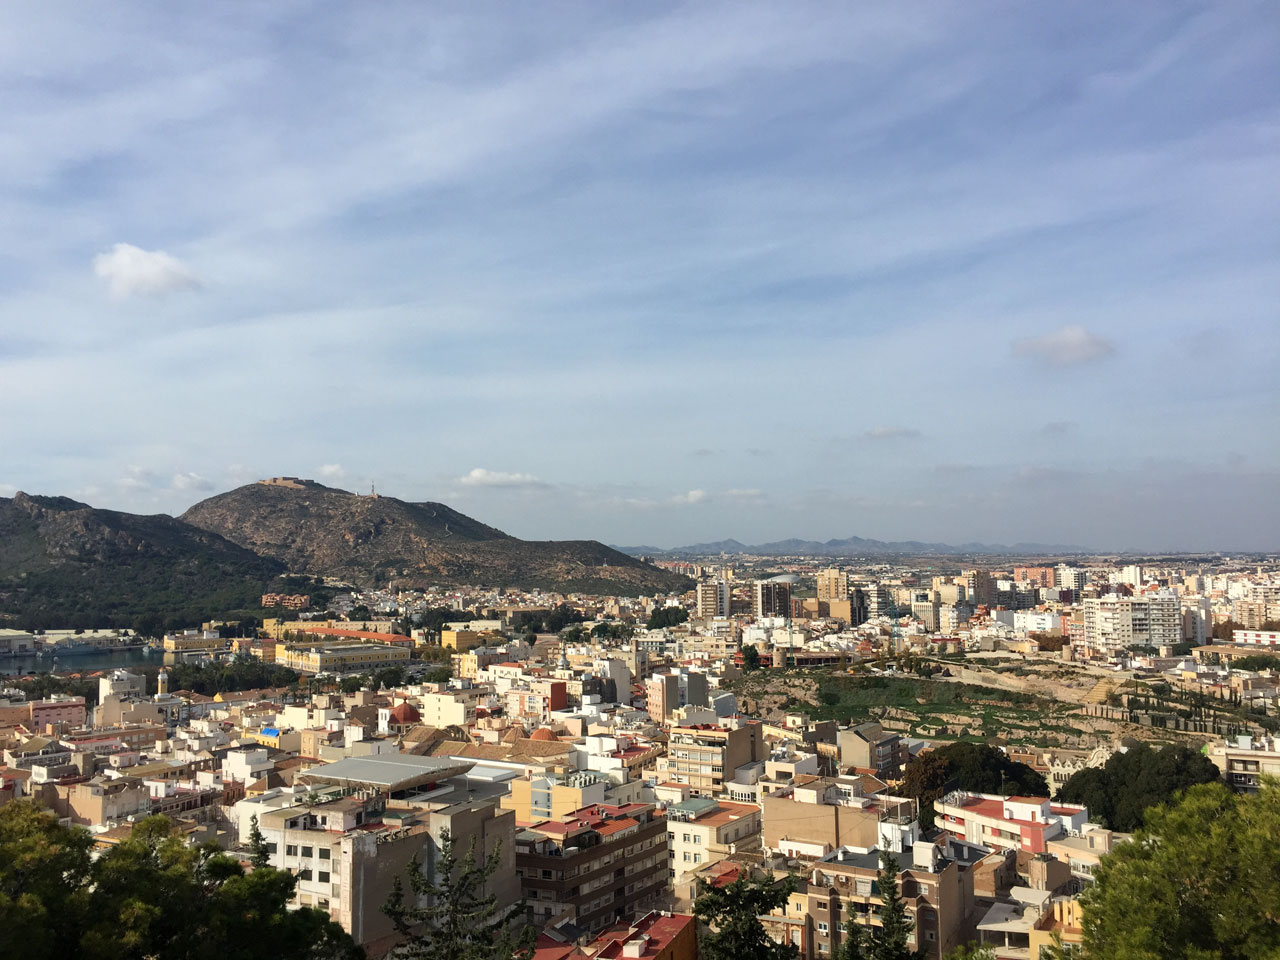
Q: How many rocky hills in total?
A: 2